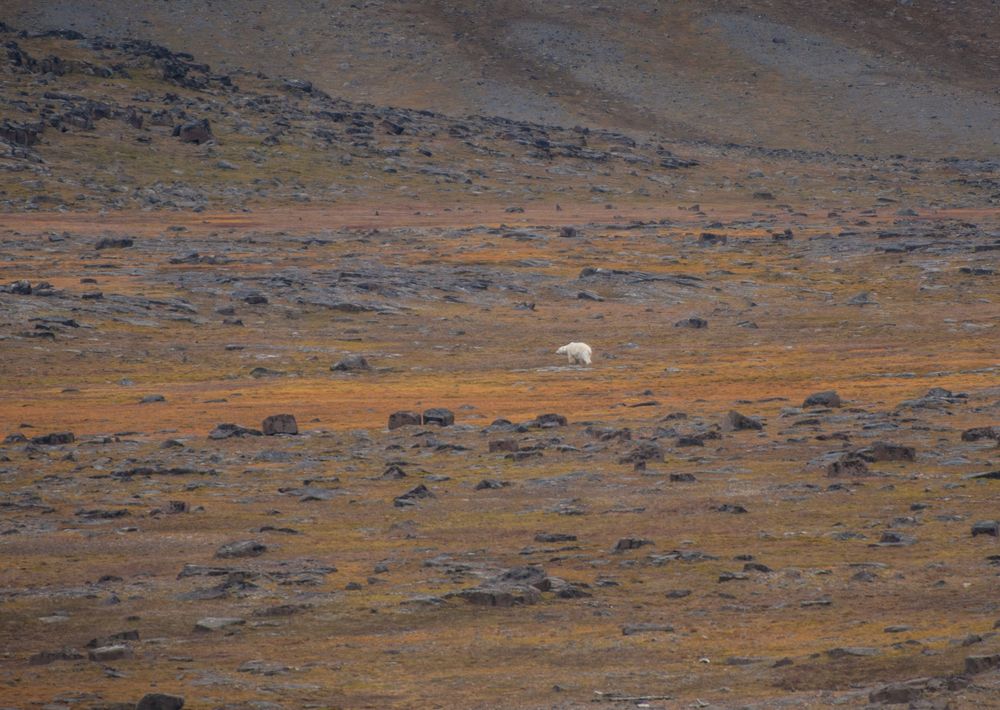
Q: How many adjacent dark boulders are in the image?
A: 2